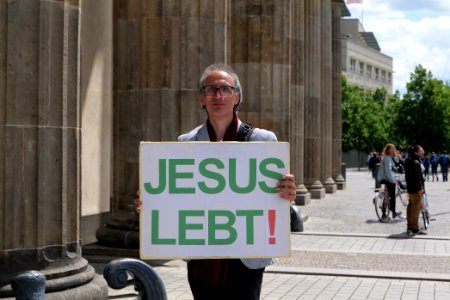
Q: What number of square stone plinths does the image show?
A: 4